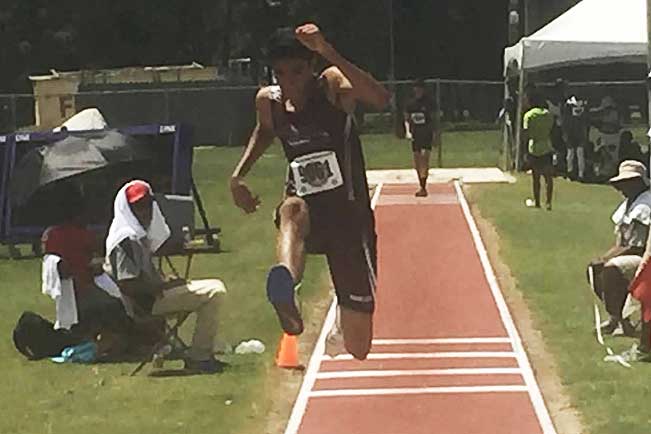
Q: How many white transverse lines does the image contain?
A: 4